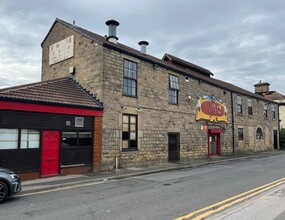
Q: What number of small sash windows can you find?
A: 4